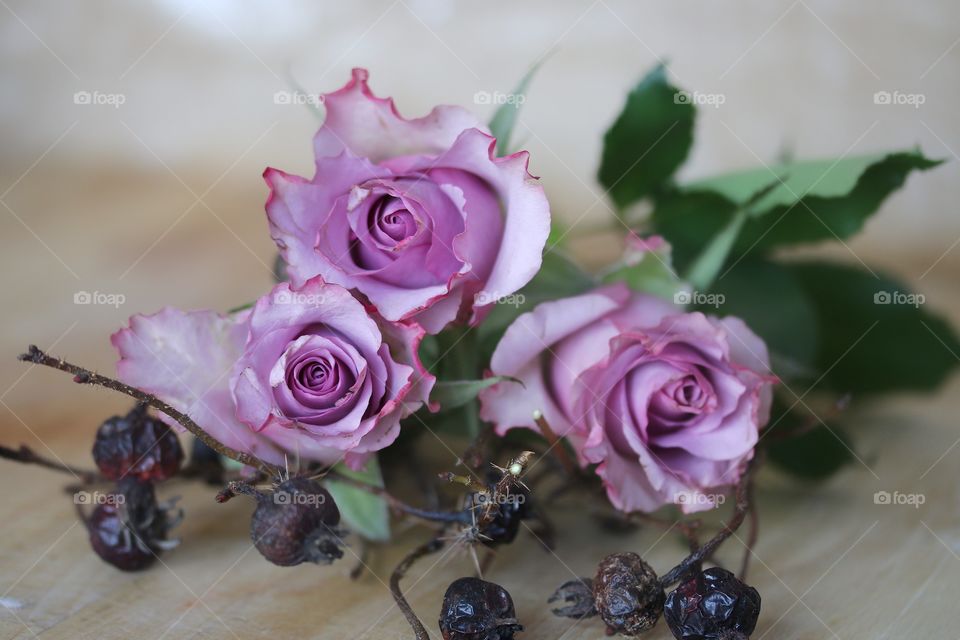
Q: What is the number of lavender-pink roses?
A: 3